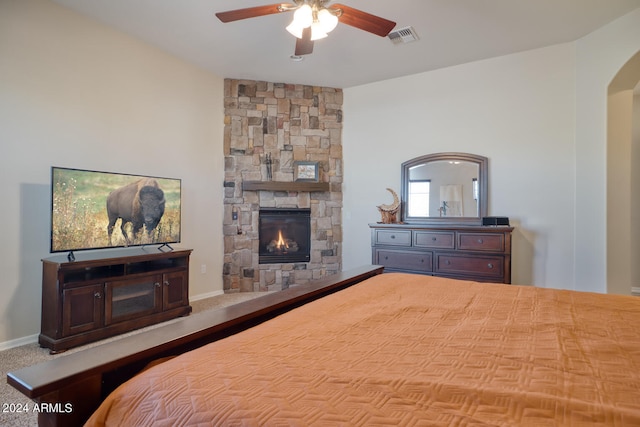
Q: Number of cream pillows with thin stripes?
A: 0